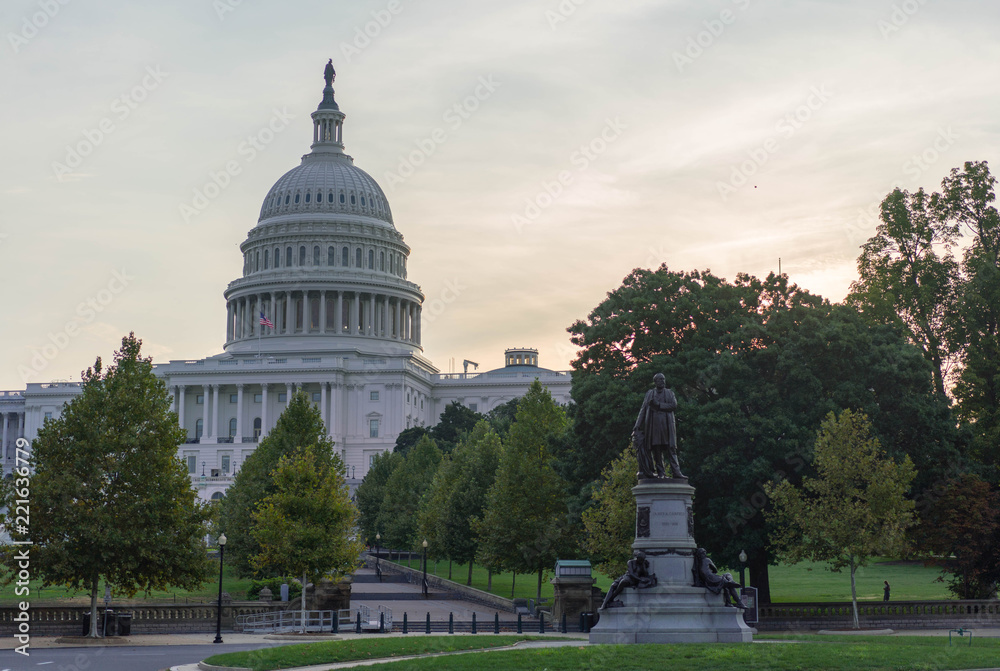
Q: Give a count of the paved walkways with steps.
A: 1